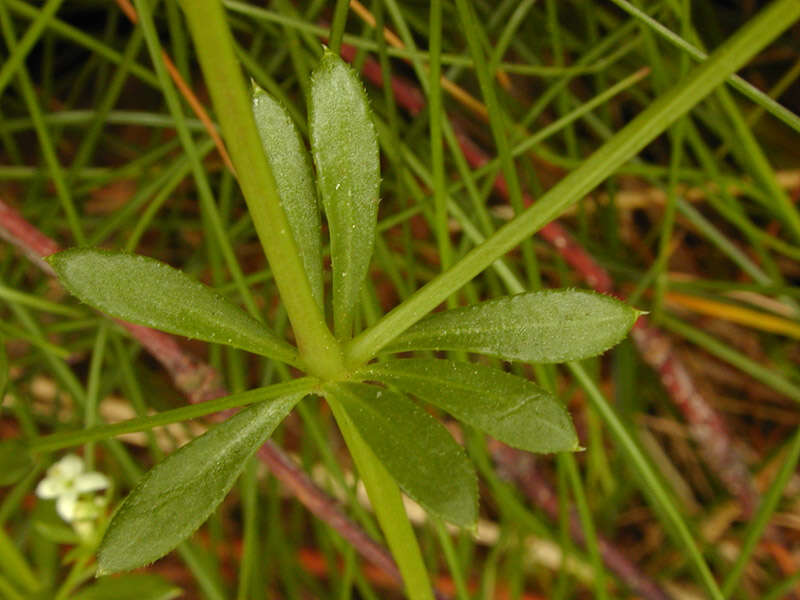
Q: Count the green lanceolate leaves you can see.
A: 7